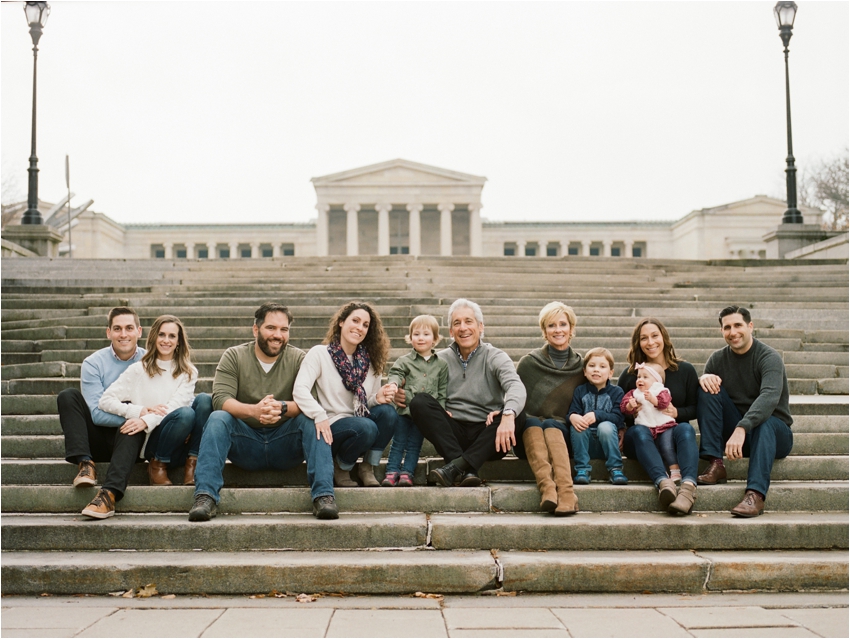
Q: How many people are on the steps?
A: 11